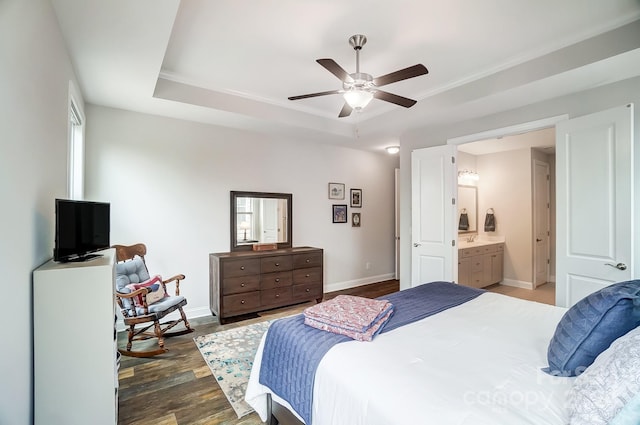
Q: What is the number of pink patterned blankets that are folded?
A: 1